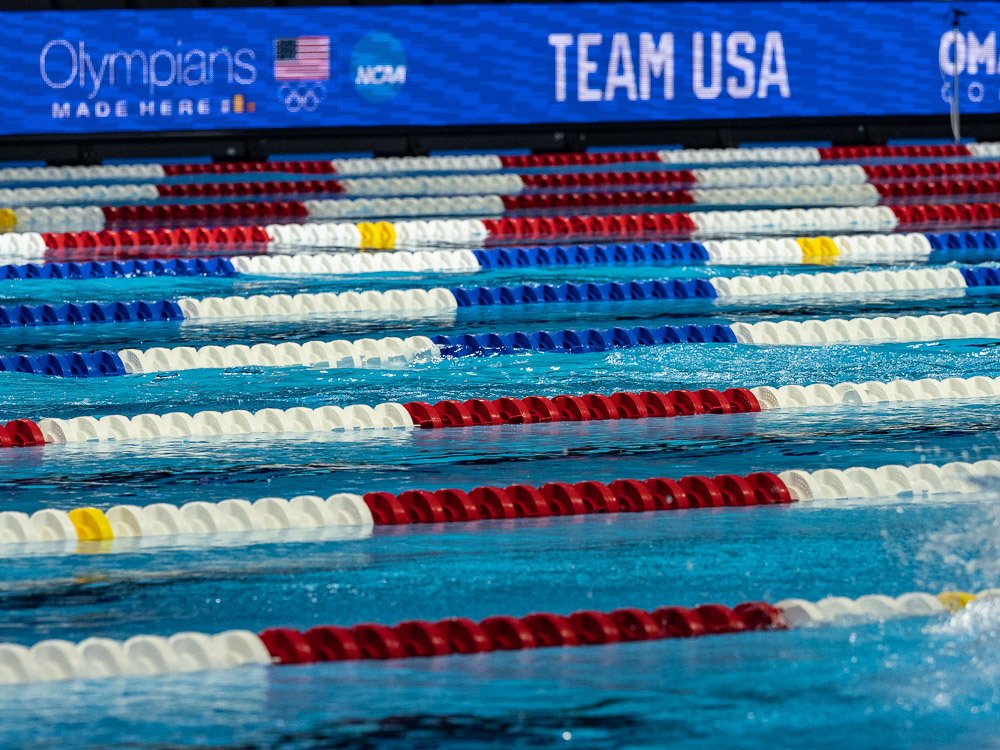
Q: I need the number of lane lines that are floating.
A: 10